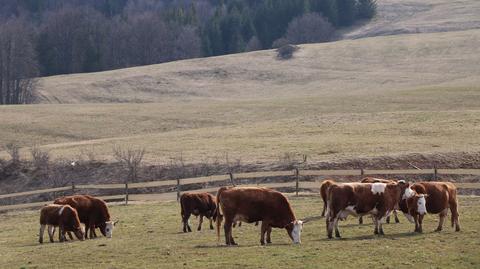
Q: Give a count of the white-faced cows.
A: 4